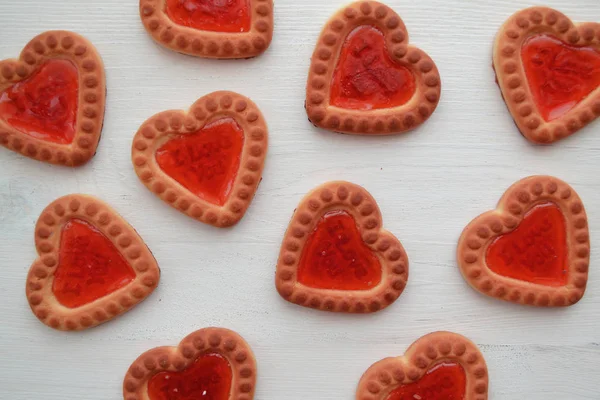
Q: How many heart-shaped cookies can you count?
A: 10